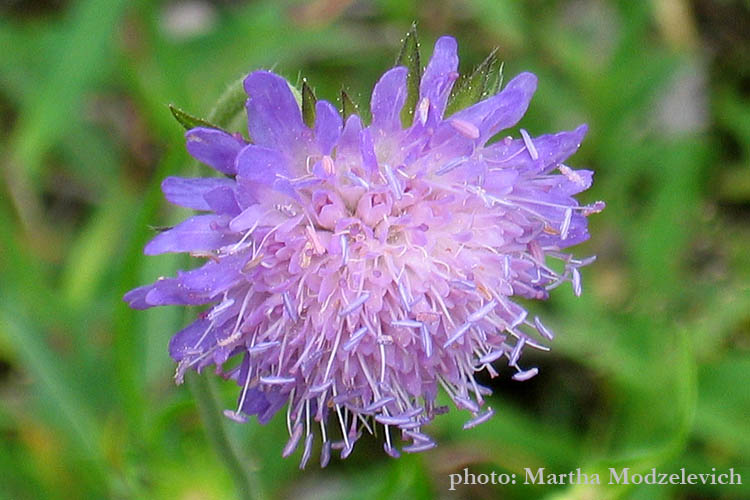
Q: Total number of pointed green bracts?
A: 5